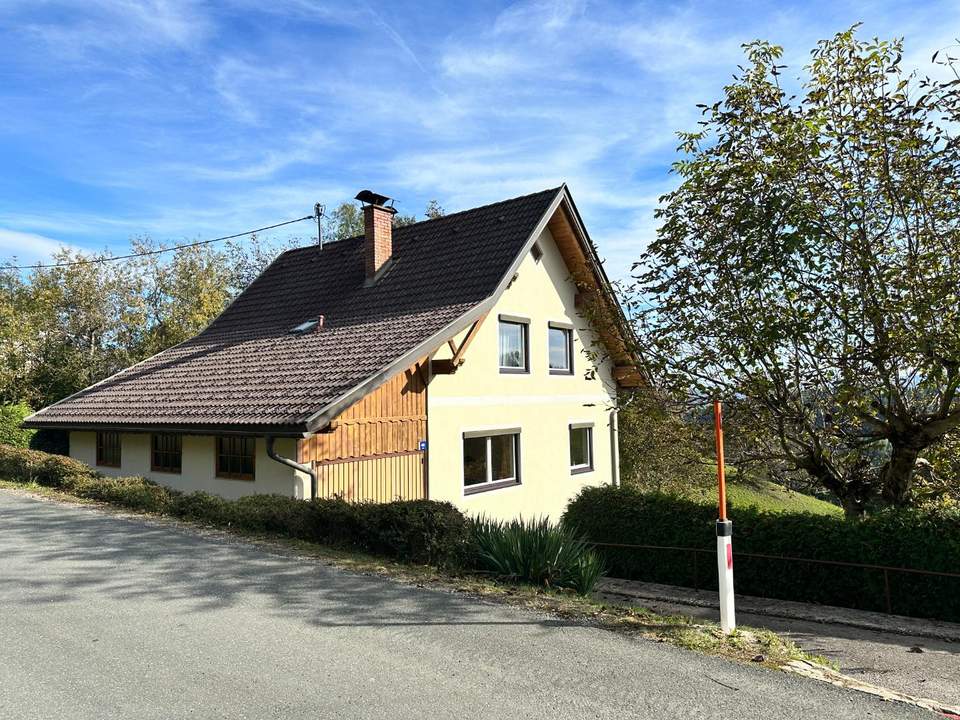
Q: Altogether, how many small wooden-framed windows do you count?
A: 3